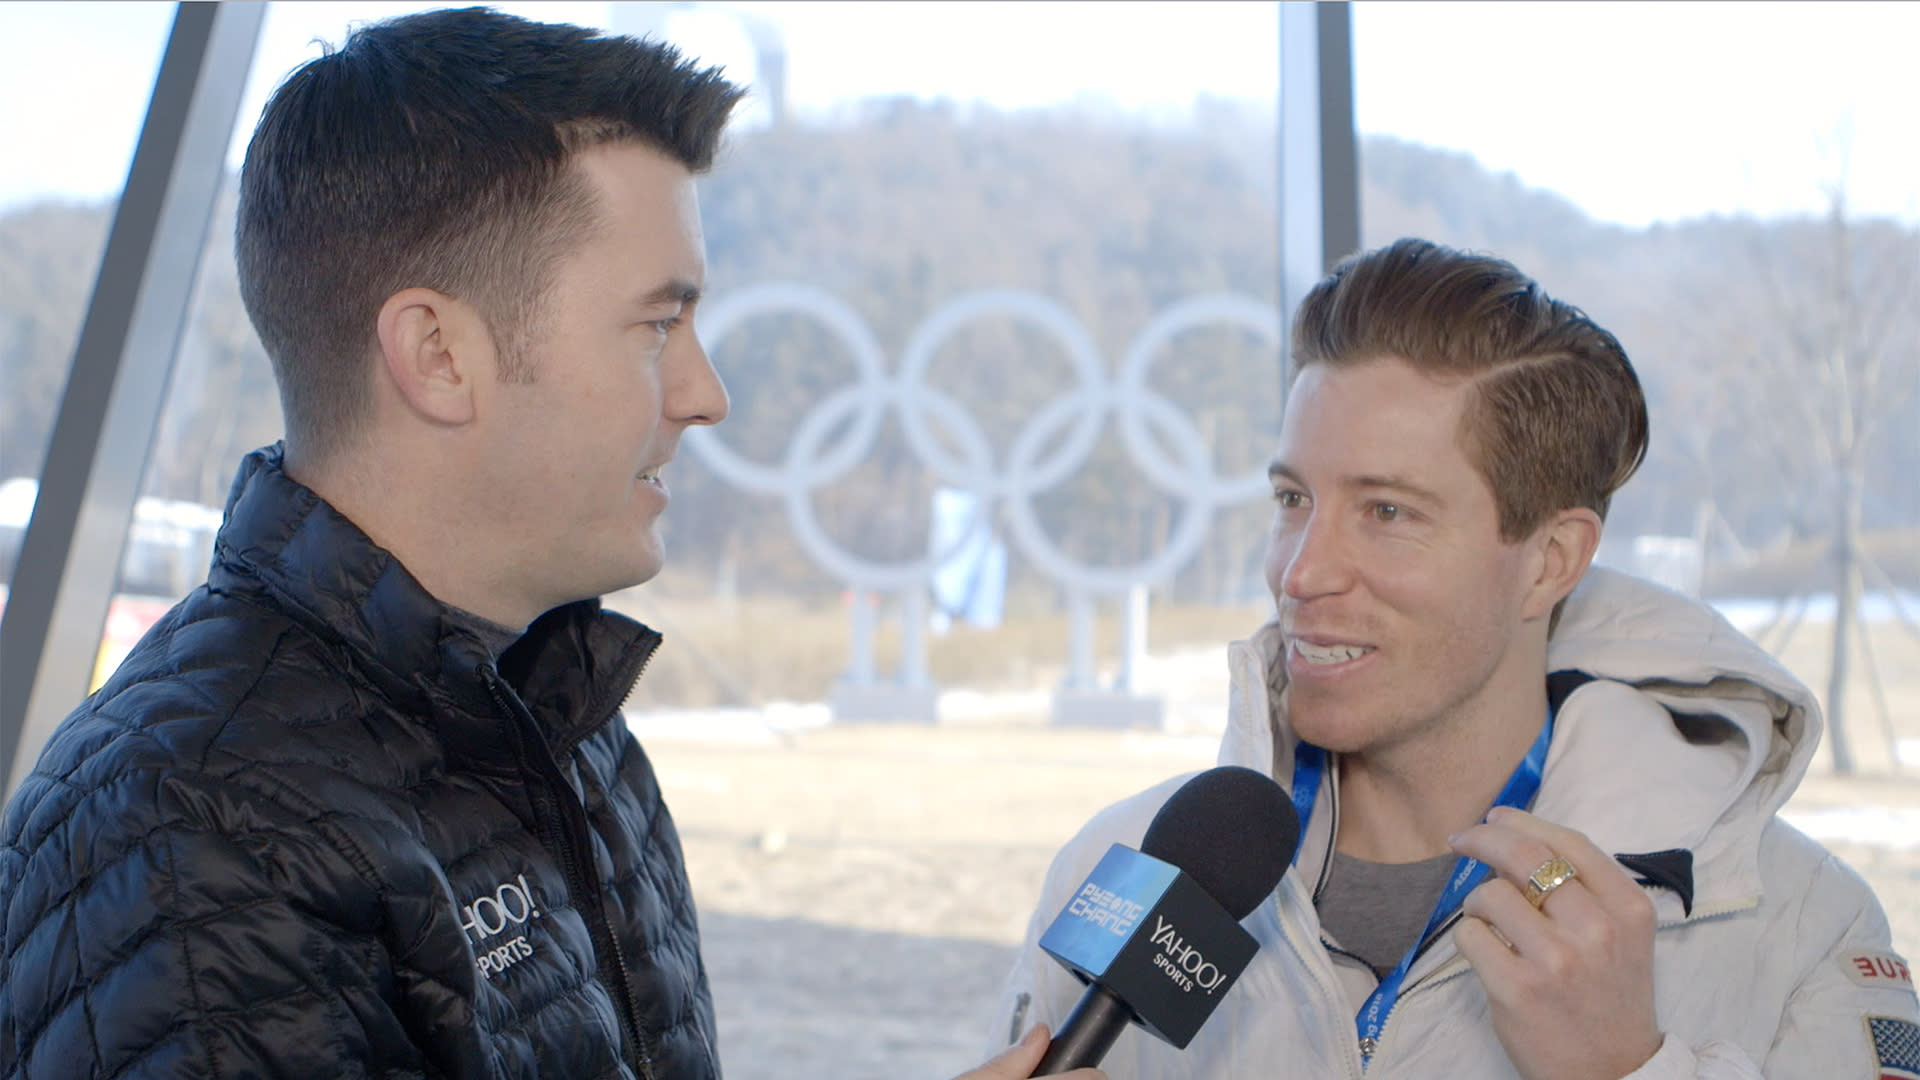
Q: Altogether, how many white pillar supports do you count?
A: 4